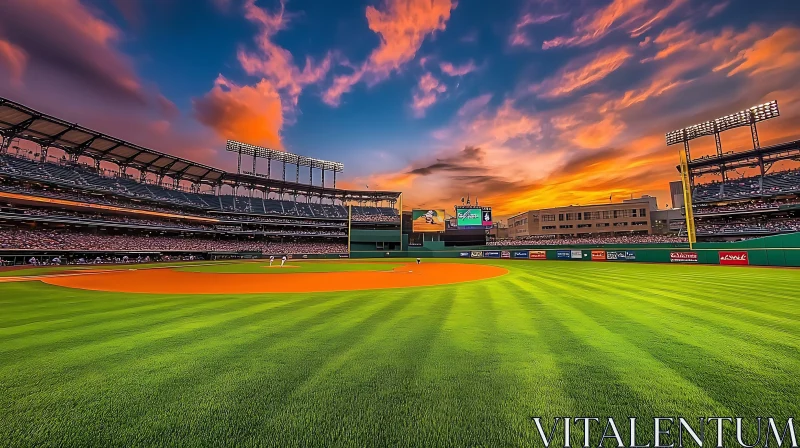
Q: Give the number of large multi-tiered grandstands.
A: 2